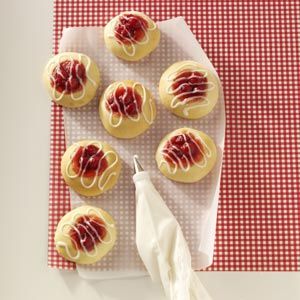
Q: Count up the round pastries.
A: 7